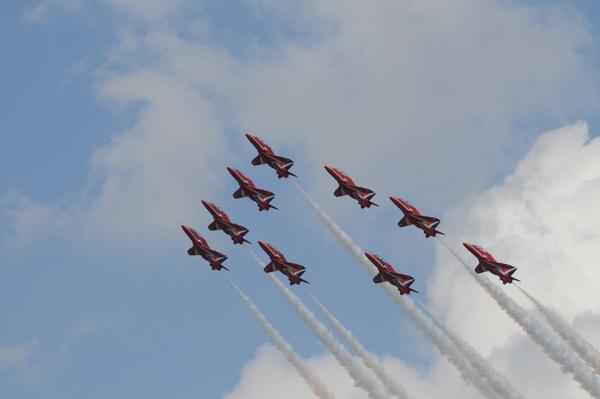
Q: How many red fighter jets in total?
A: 9